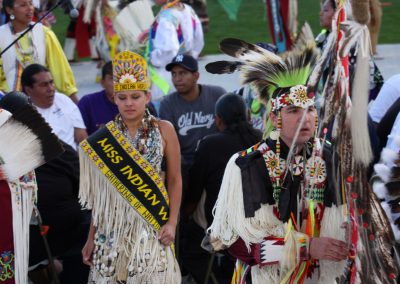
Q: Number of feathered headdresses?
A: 1